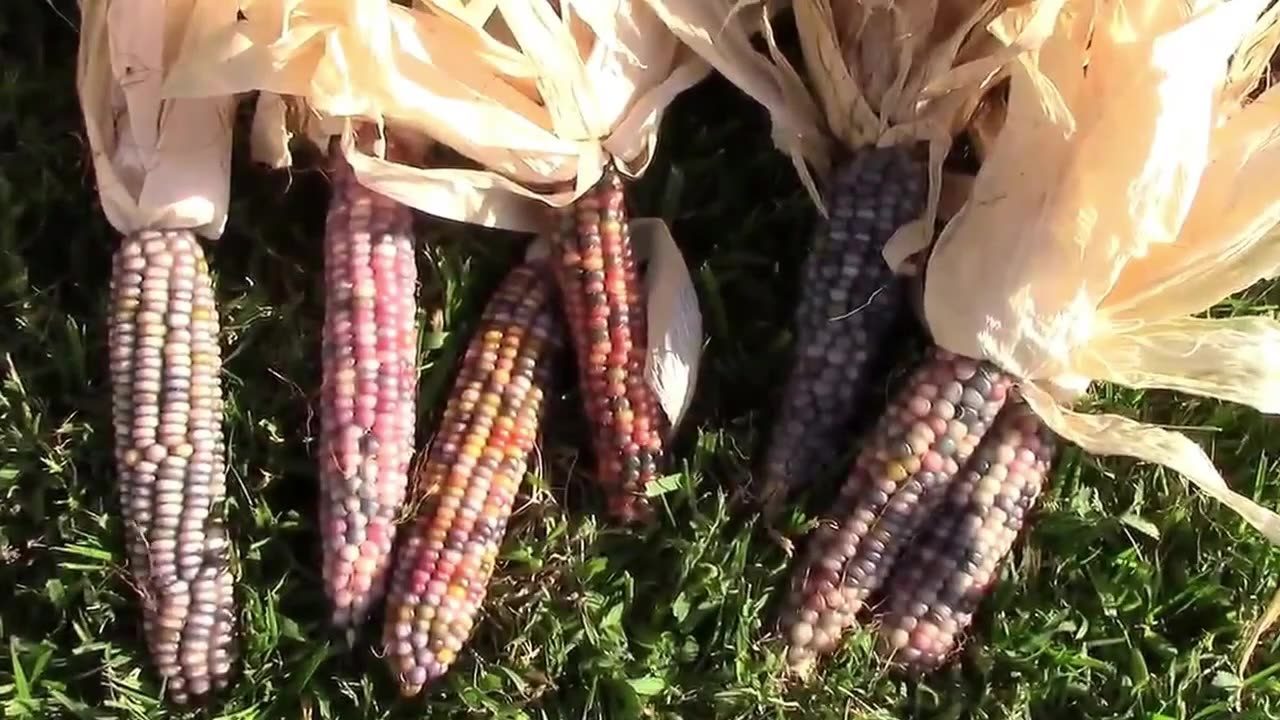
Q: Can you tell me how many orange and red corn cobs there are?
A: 2